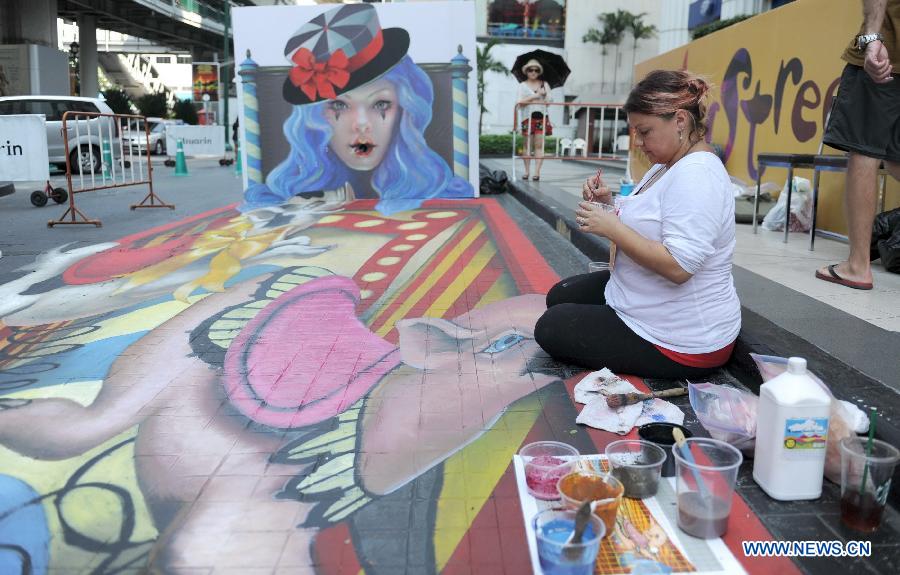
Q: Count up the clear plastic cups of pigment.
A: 5